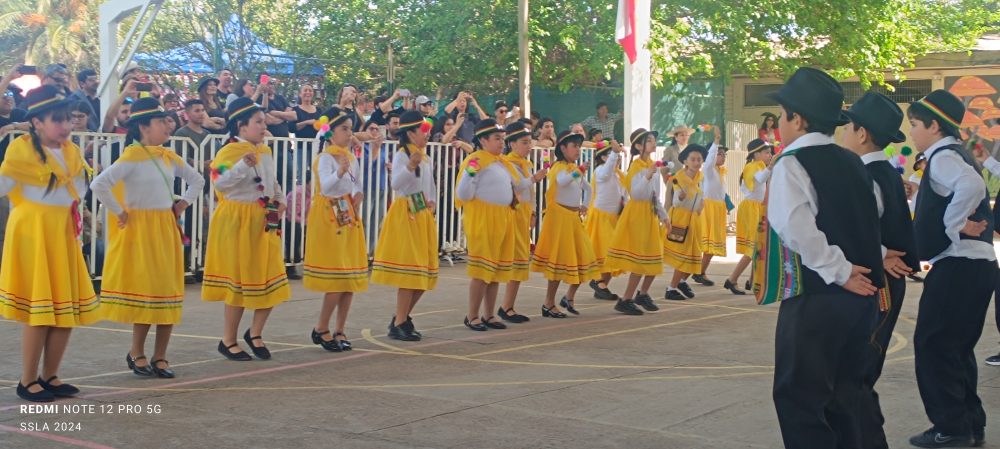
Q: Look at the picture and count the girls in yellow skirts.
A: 13